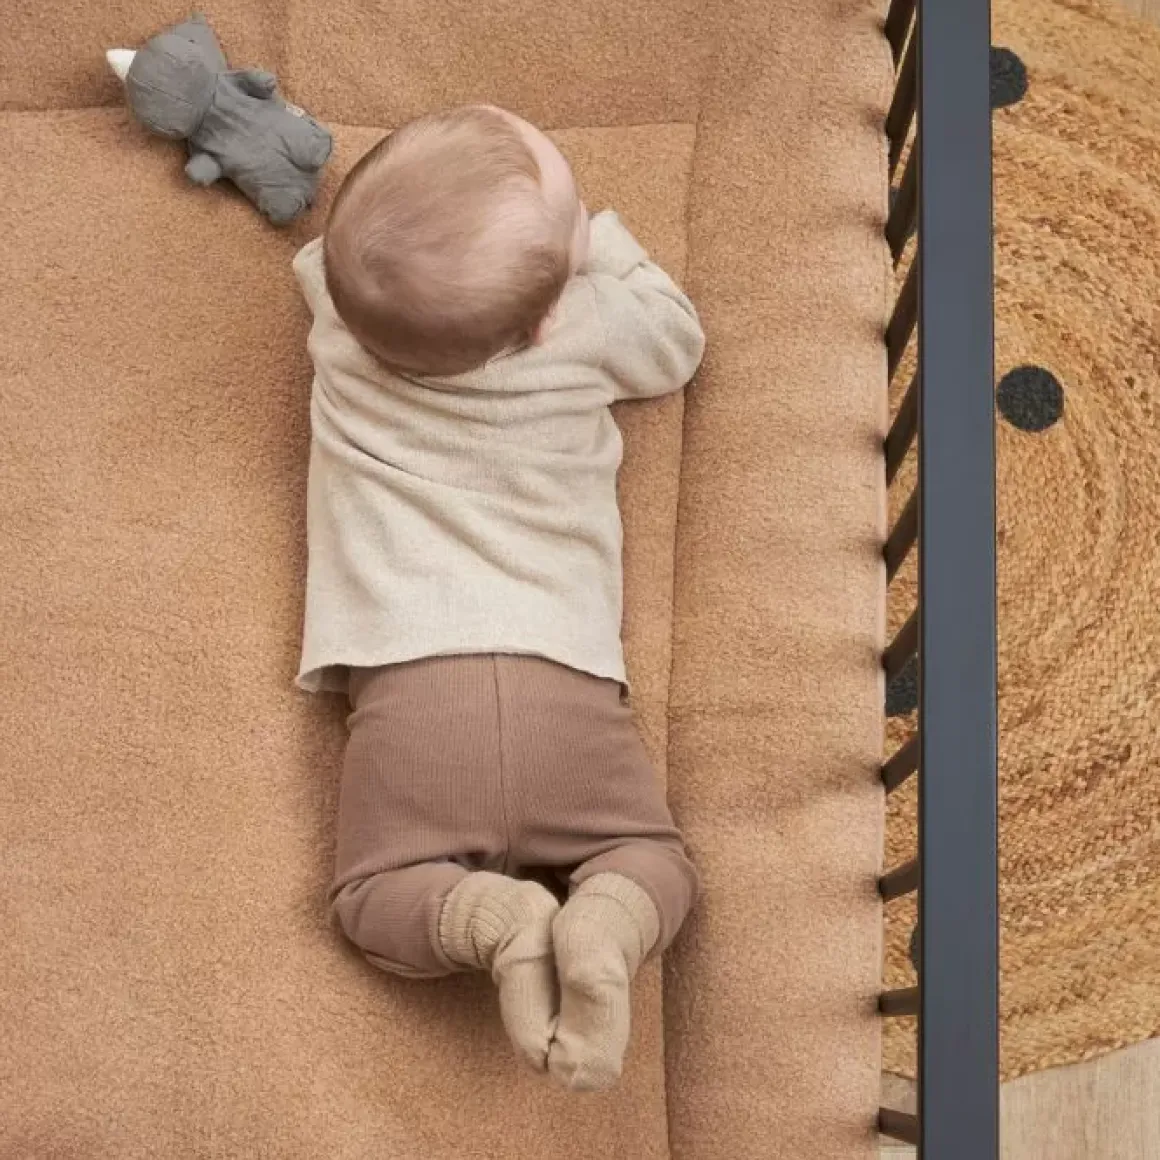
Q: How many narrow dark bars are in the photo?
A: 11